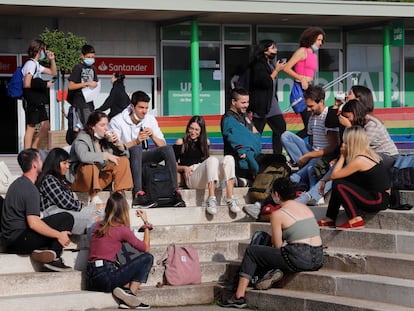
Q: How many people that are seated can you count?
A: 12